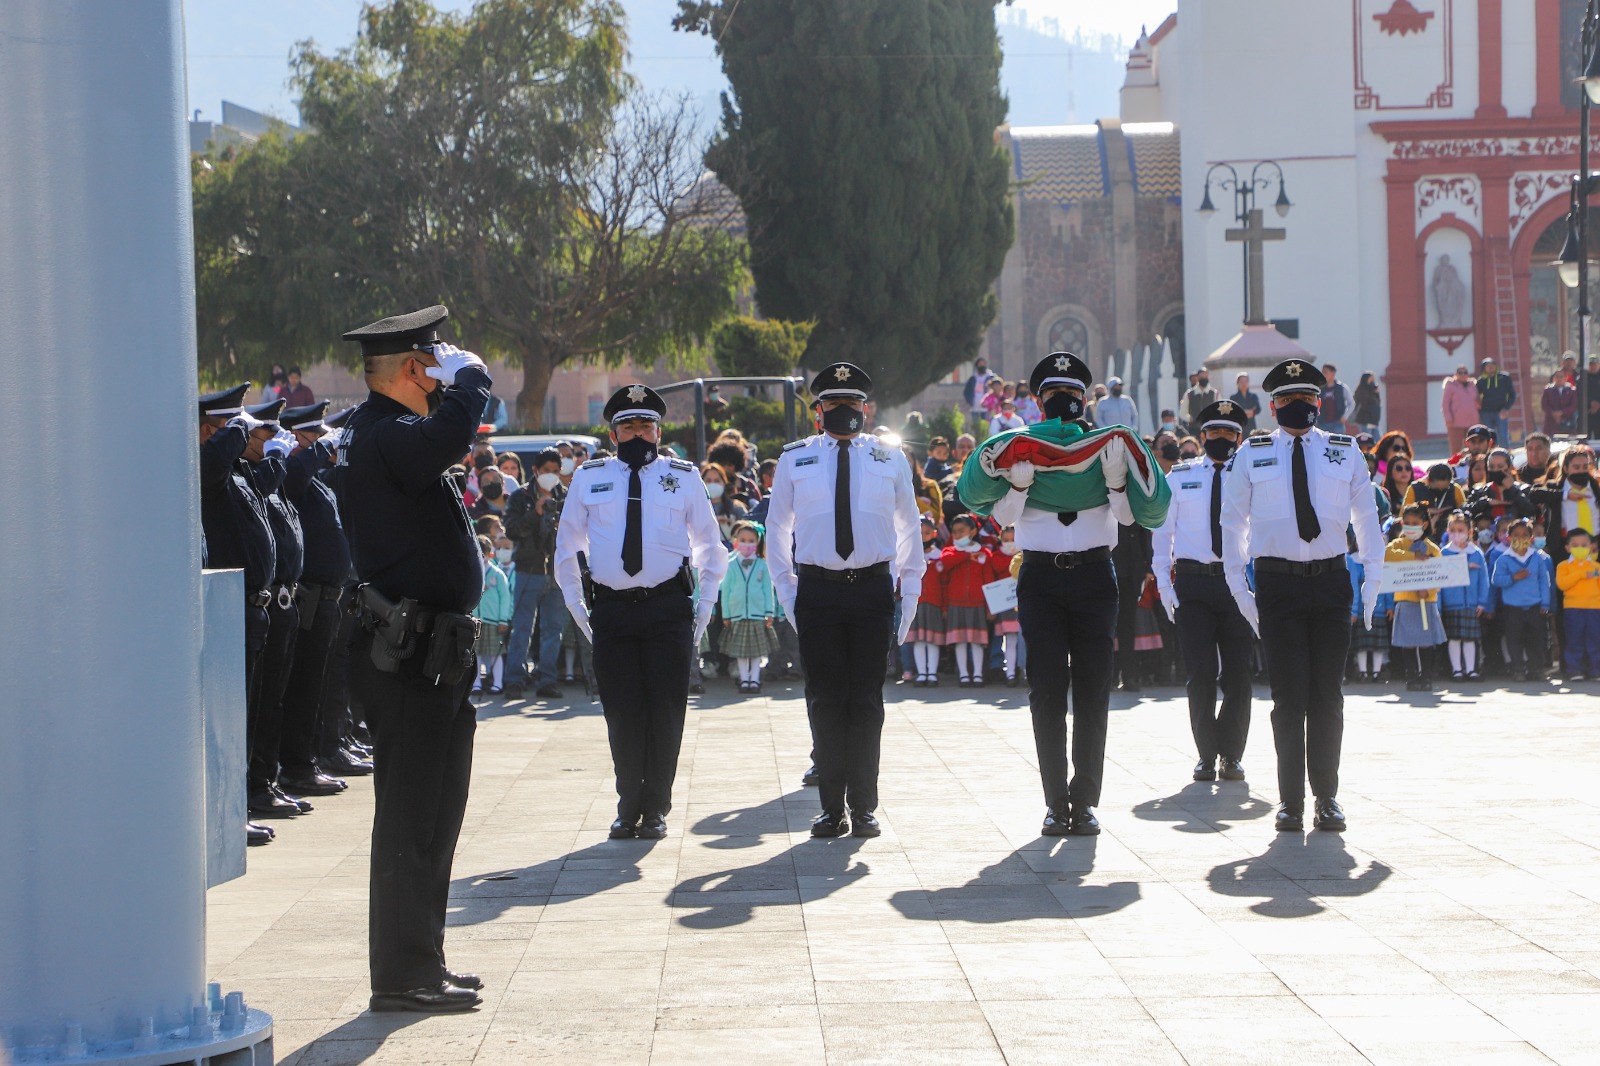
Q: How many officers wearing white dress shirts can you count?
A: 5